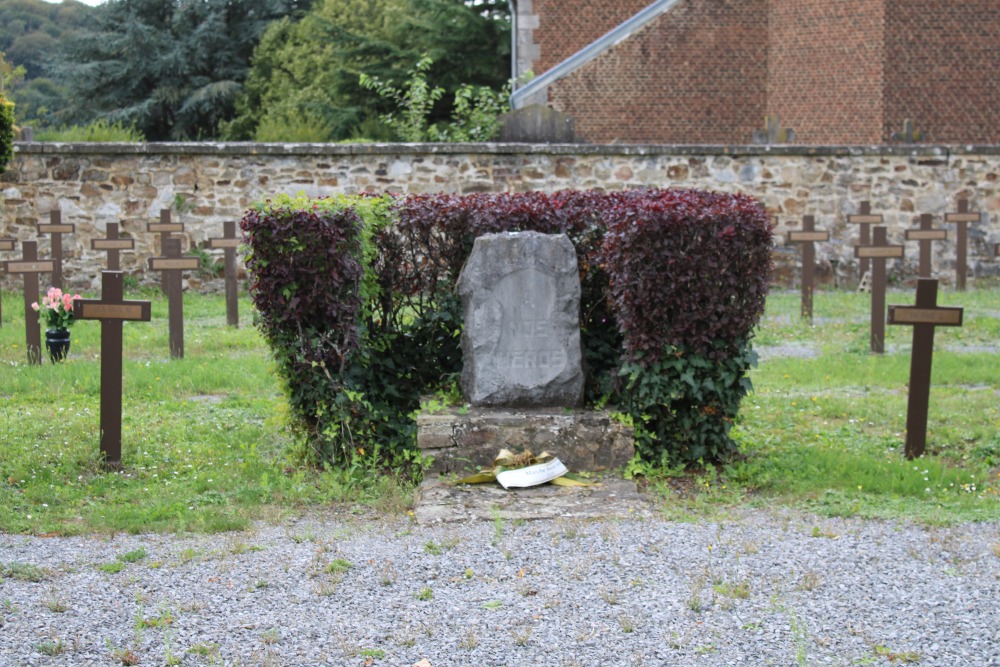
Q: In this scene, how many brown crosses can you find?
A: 14